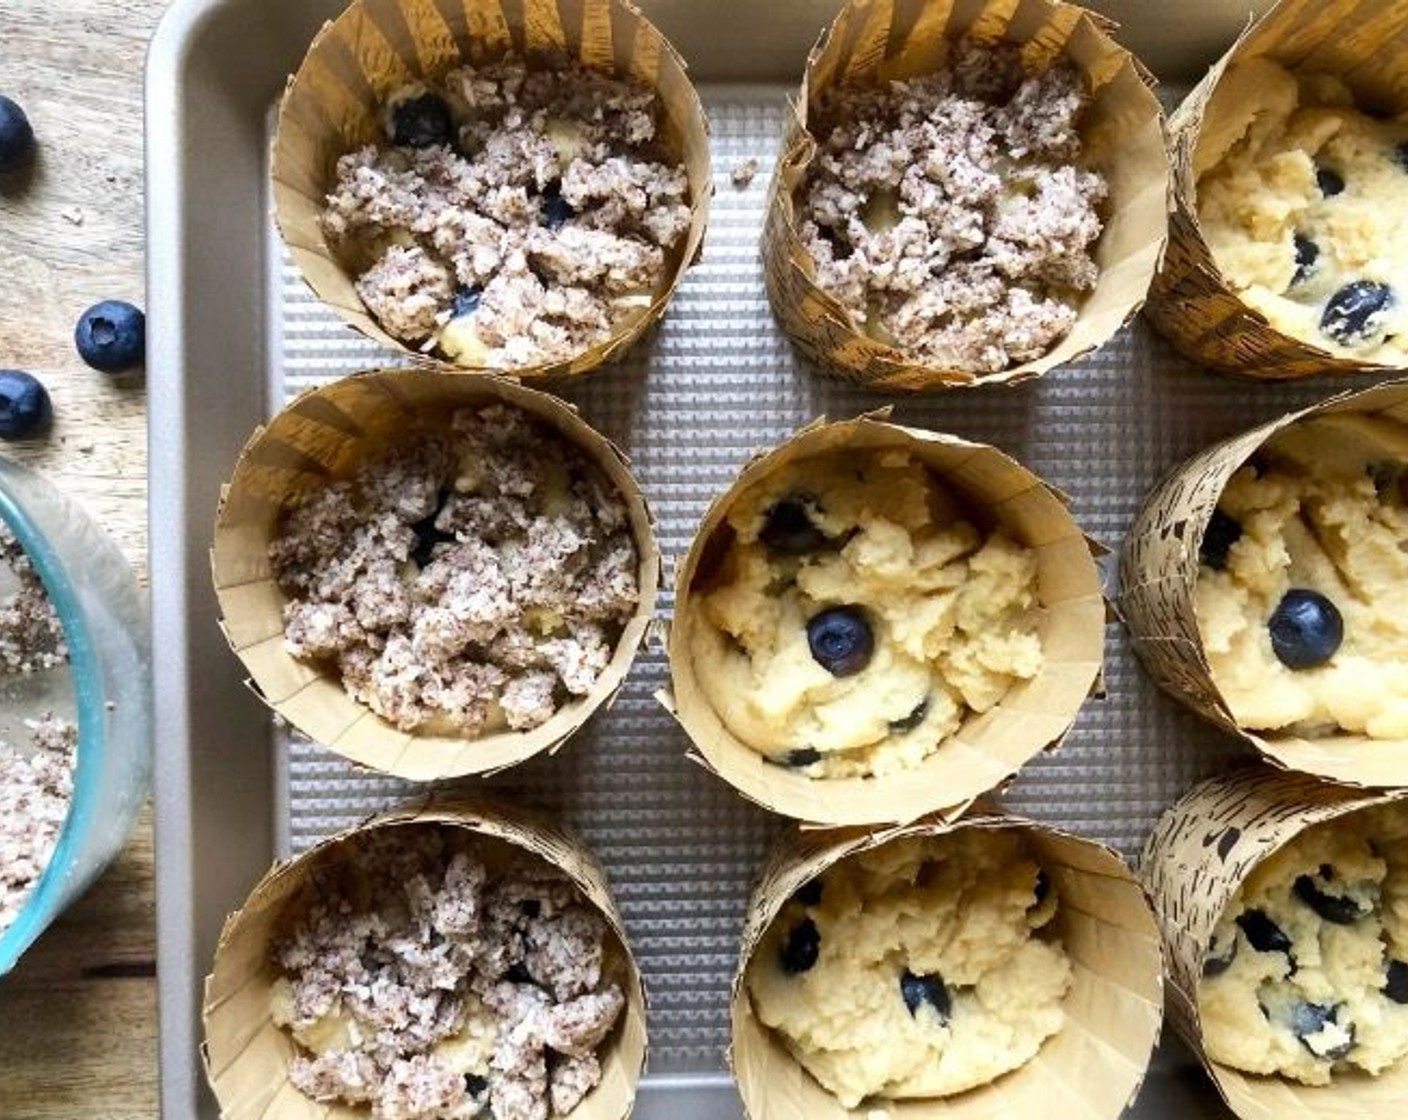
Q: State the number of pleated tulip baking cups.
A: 9